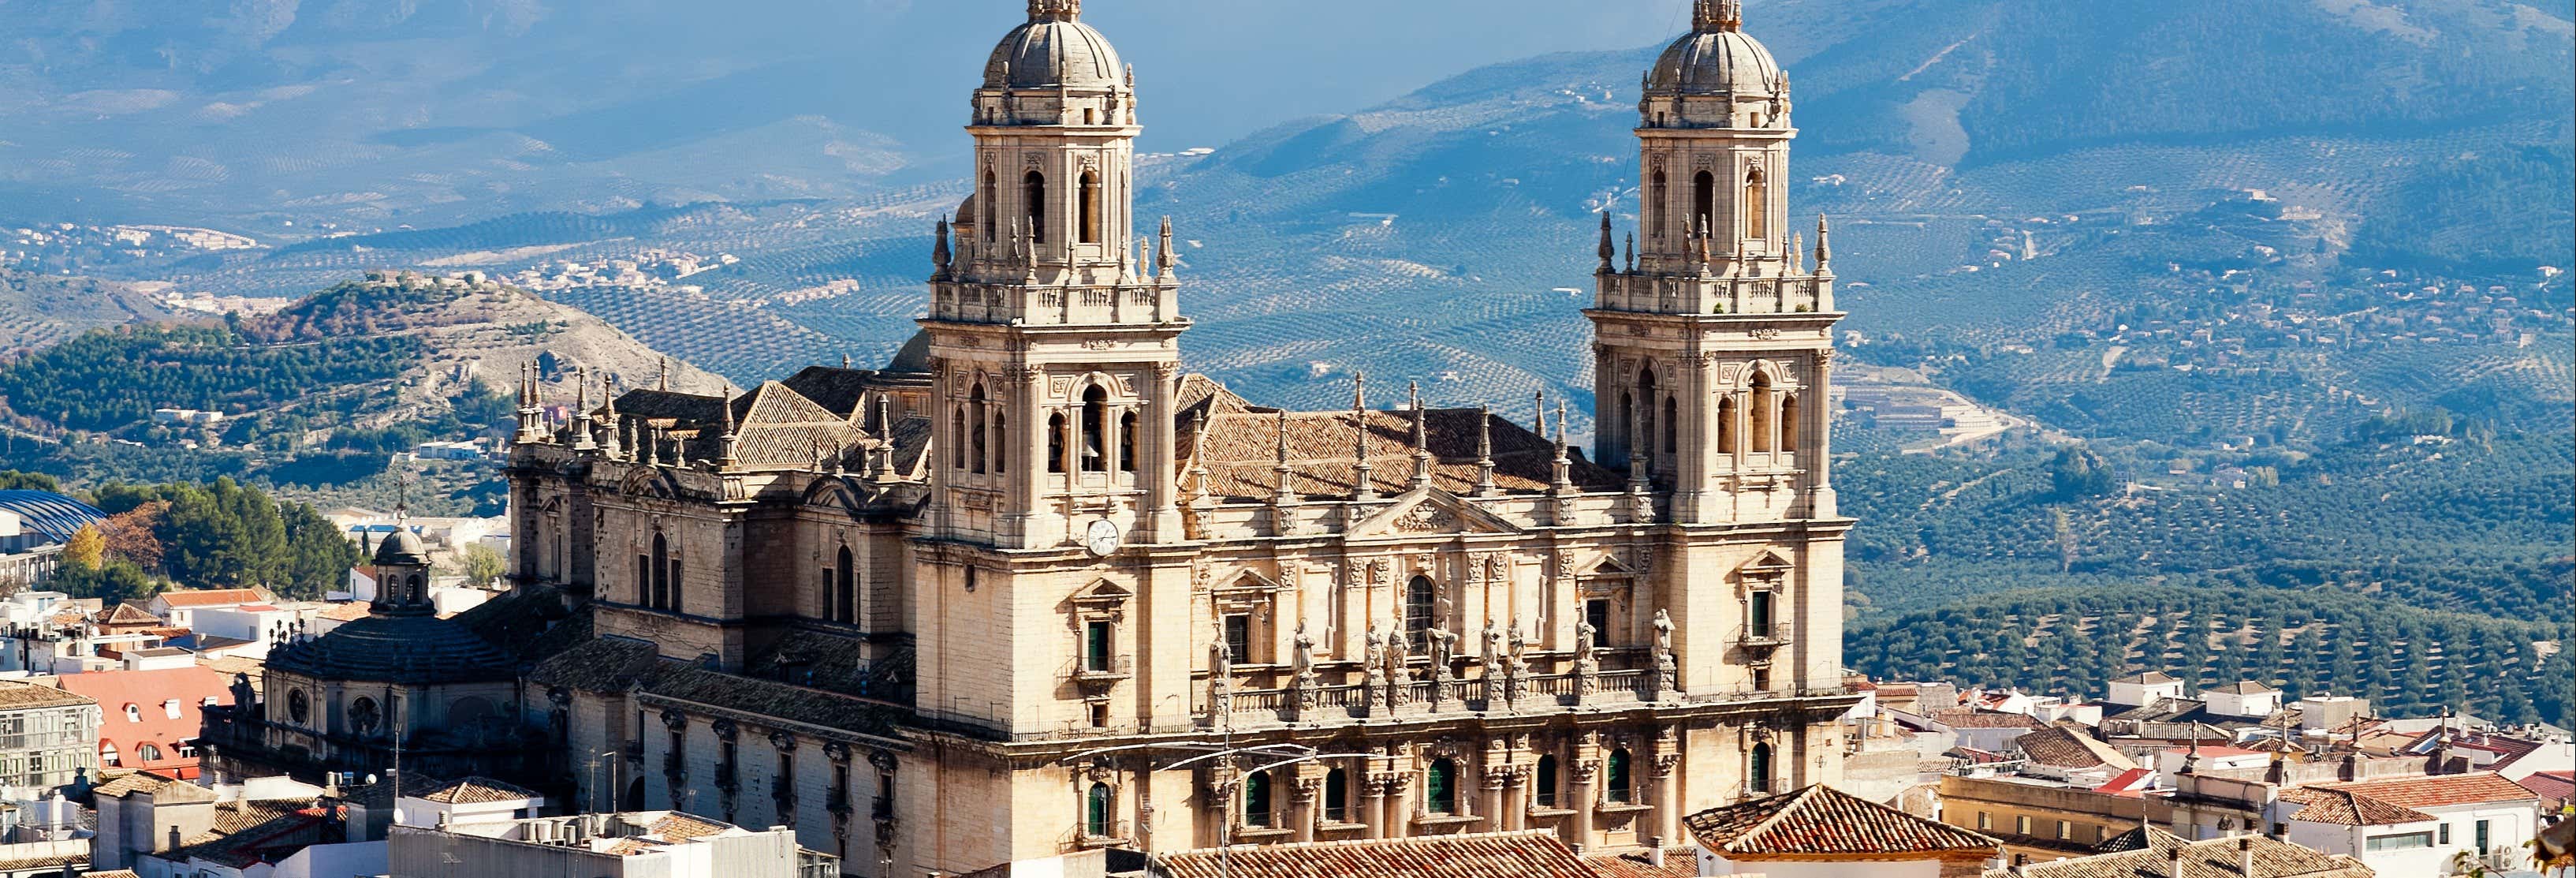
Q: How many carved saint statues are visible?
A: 9